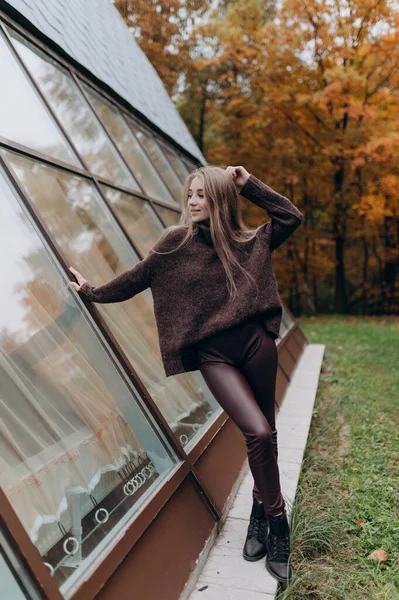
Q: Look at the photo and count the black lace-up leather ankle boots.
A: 2